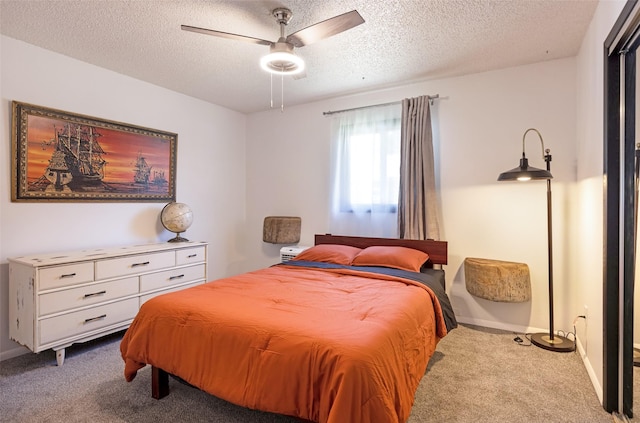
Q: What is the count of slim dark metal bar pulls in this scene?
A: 6